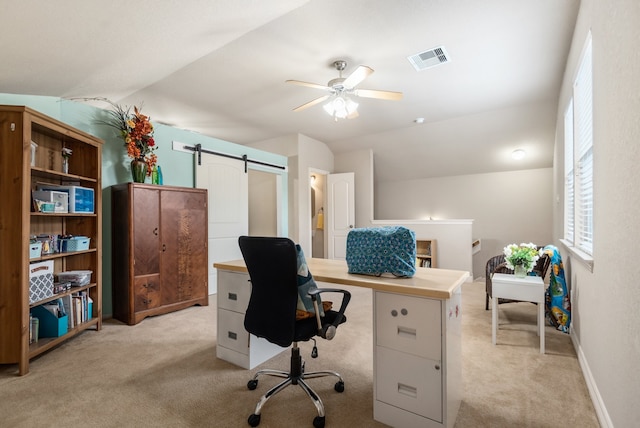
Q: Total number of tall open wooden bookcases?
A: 1